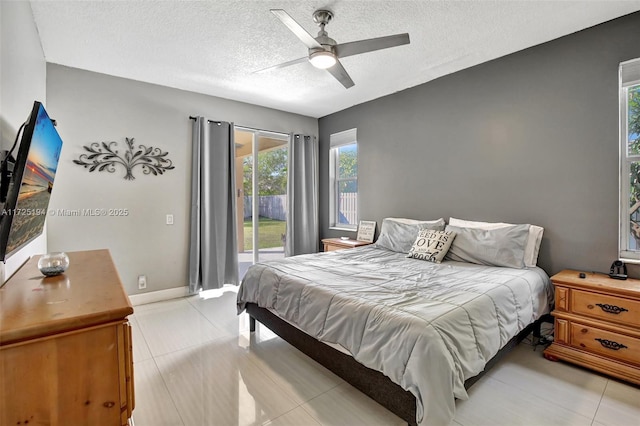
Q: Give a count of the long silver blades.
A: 4